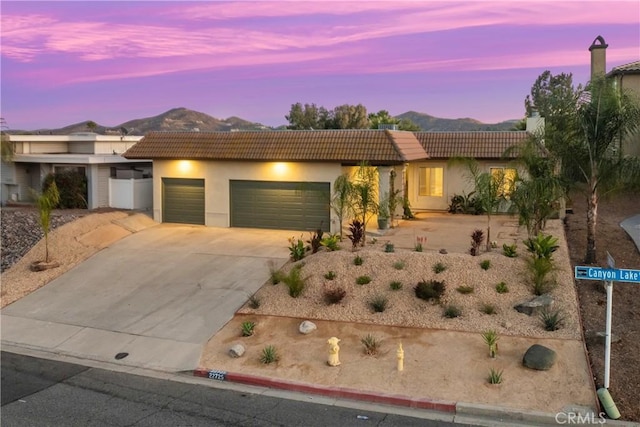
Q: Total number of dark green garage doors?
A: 2